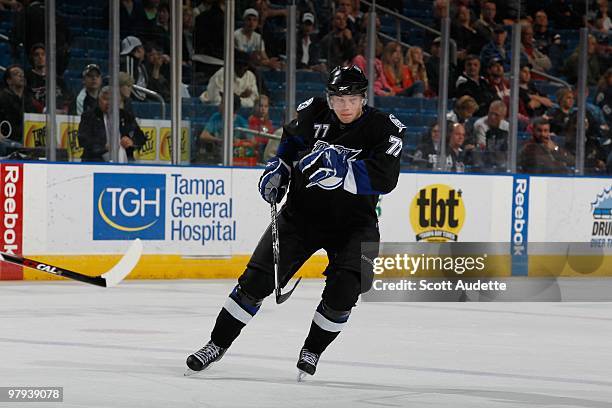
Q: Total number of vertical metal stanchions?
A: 9